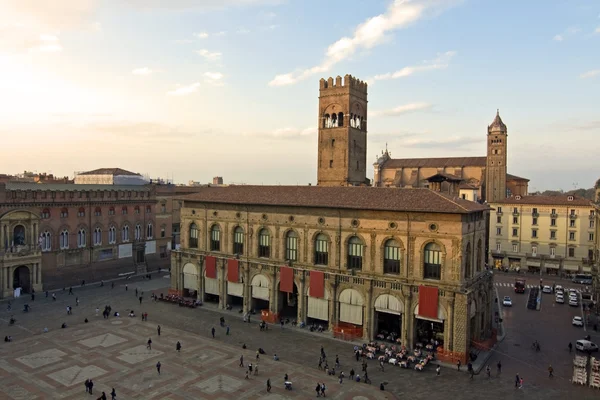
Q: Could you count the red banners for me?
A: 5